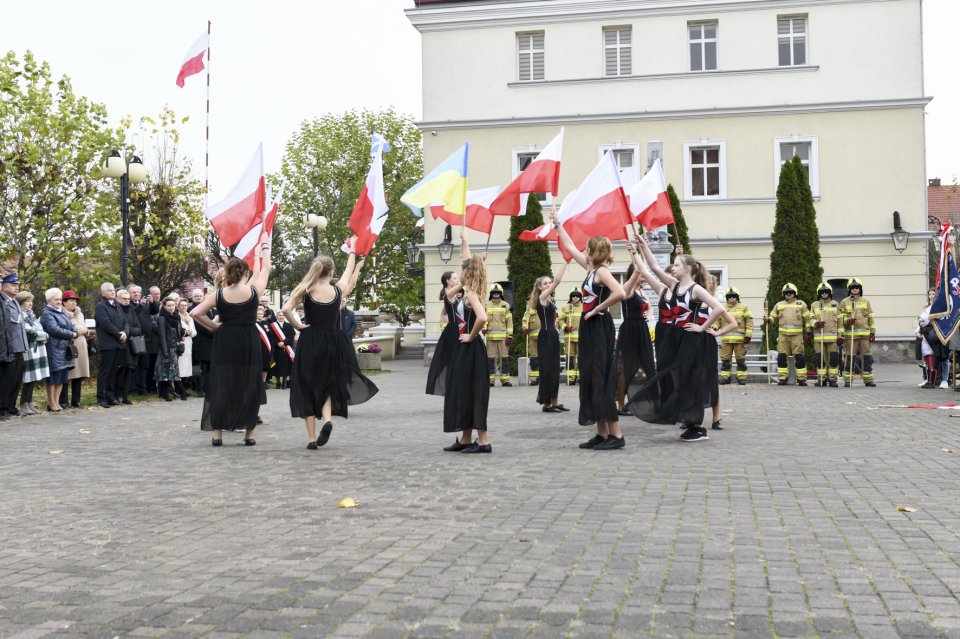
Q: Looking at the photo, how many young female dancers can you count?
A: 12